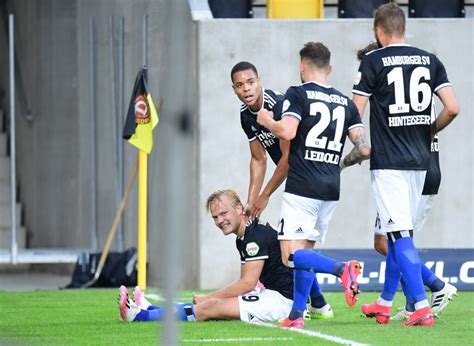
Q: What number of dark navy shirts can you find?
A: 5